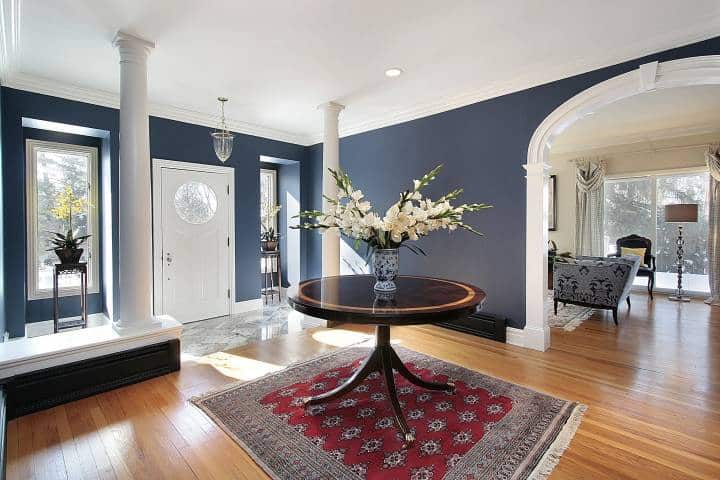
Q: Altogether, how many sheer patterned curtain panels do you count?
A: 2